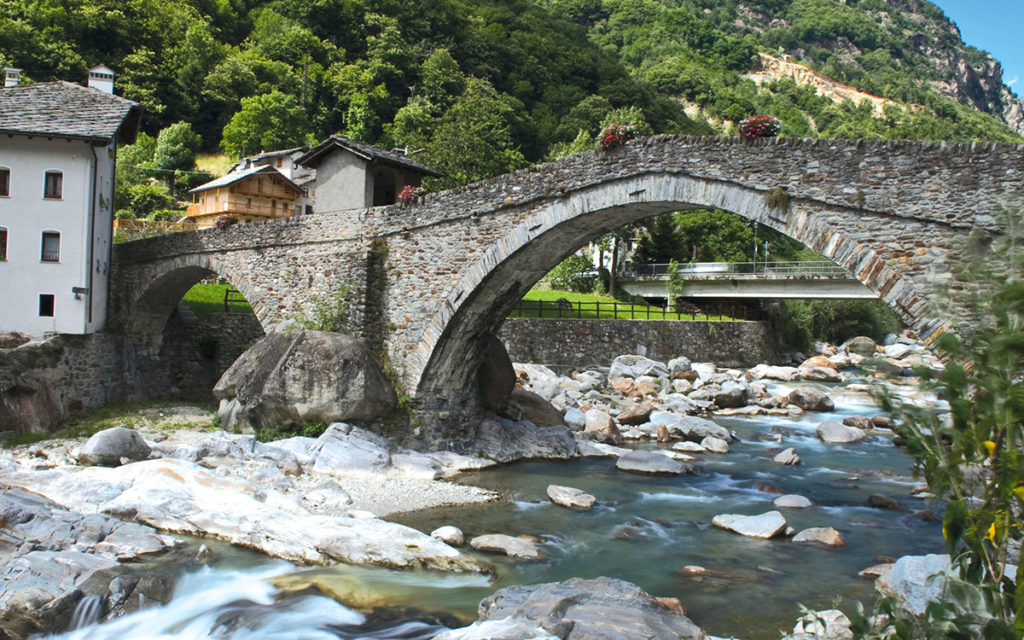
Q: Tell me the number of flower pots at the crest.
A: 2